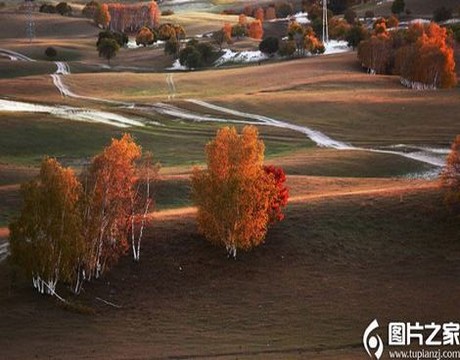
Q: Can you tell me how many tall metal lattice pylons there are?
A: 2